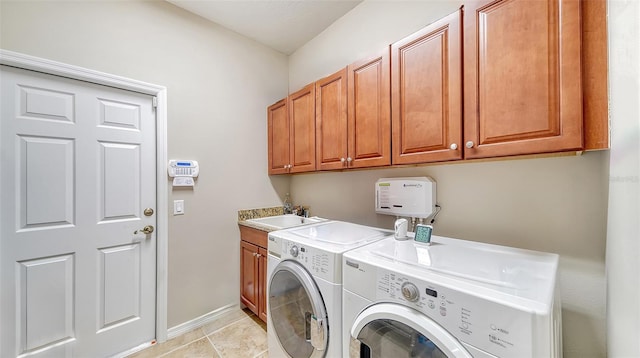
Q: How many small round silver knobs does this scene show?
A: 8